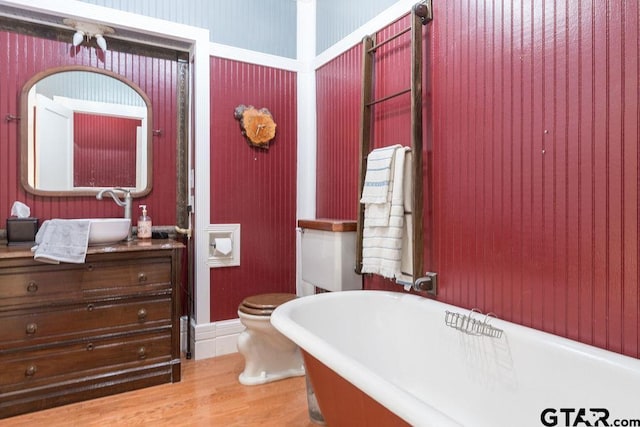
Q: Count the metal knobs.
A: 6